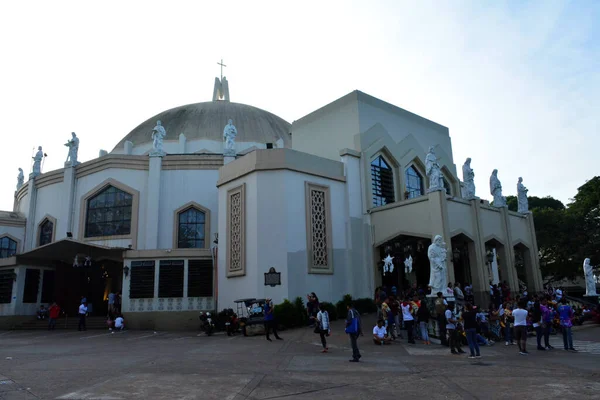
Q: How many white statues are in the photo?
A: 11